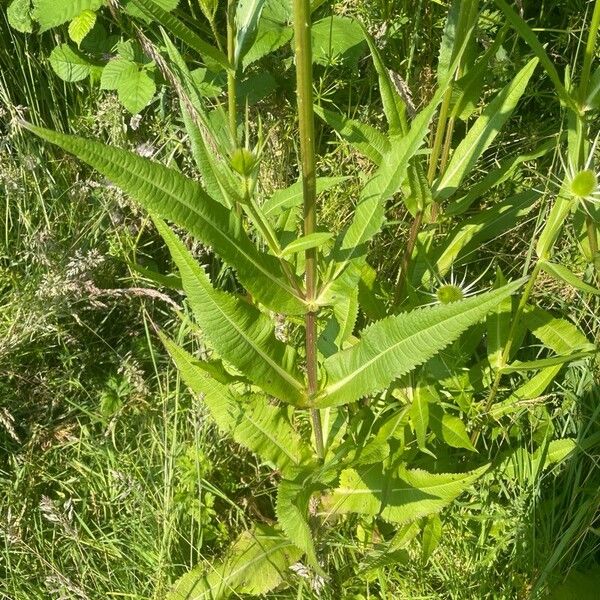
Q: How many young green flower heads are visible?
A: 3